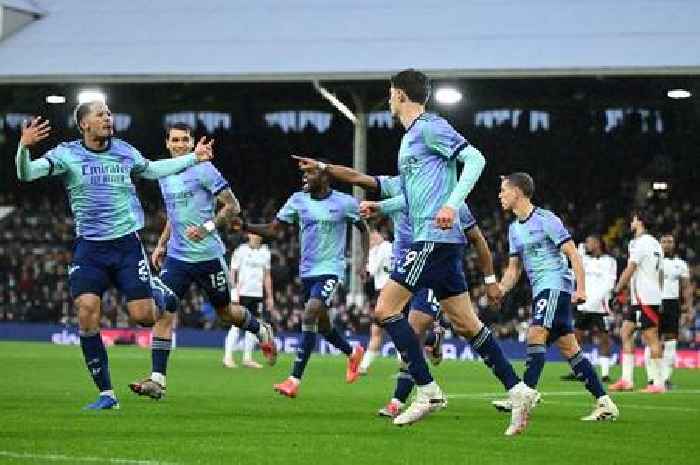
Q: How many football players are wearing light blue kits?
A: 6